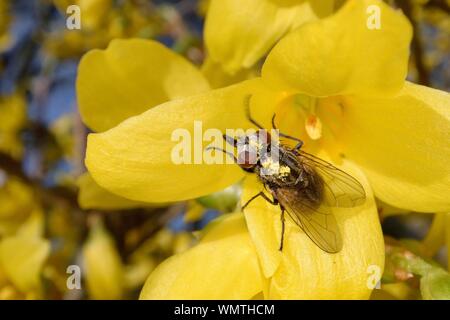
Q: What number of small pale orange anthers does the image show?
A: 1